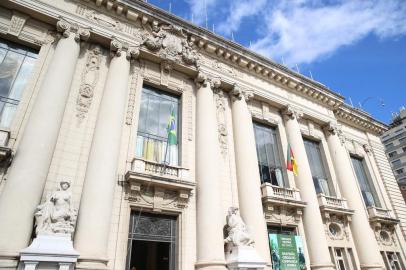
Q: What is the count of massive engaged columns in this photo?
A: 6